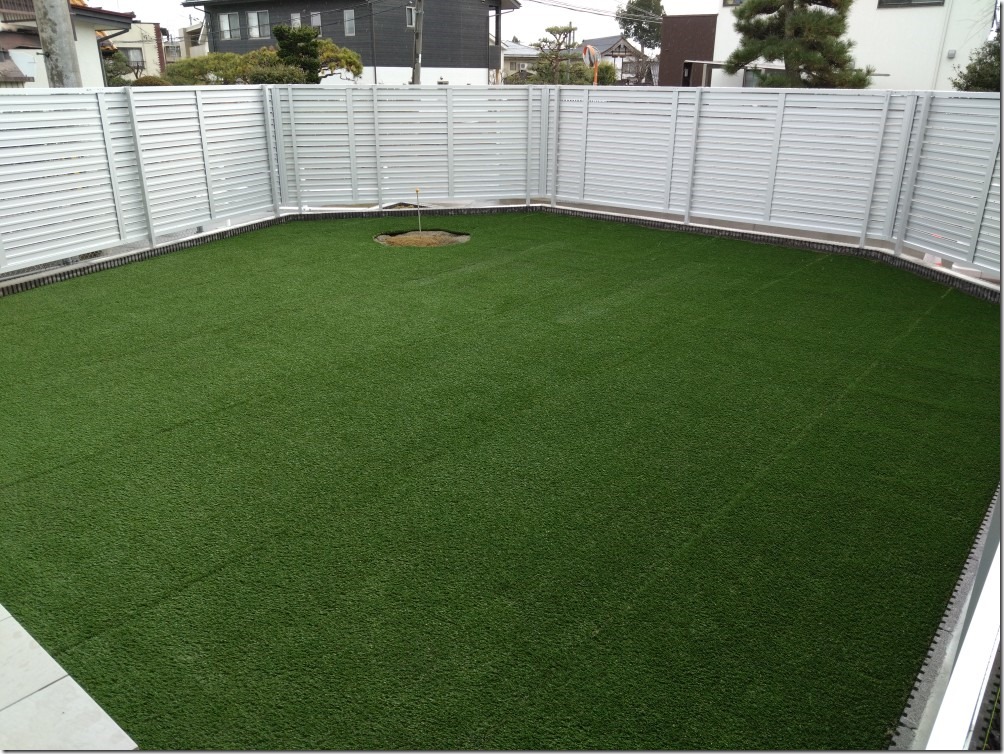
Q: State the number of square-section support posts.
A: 9